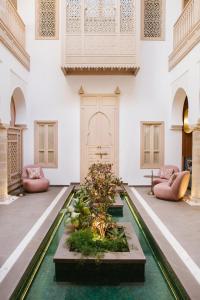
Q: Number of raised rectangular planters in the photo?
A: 2